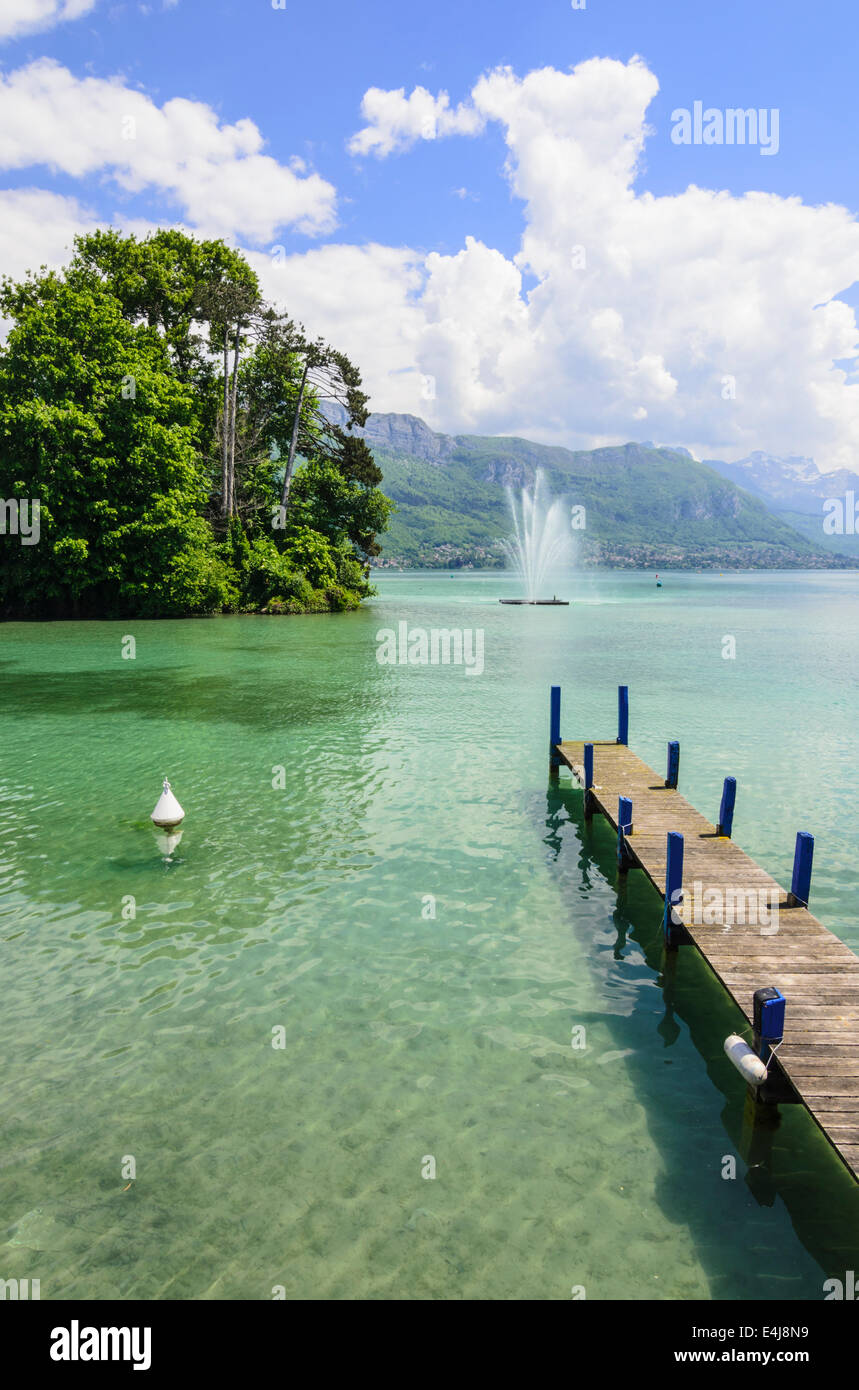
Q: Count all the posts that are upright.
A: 9